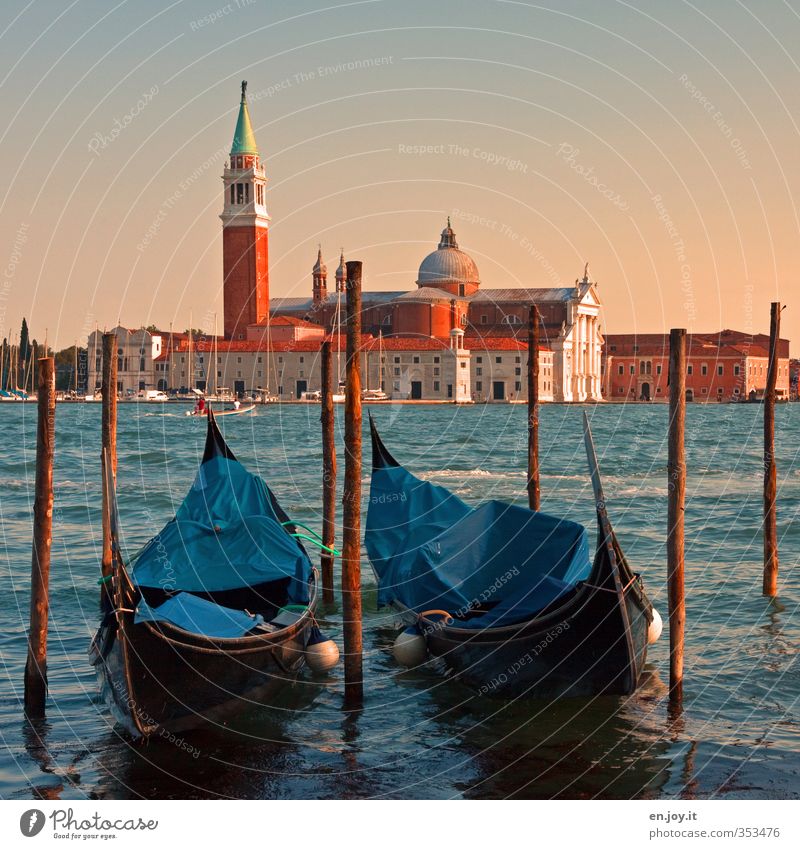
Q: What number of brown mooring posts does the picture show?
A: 7